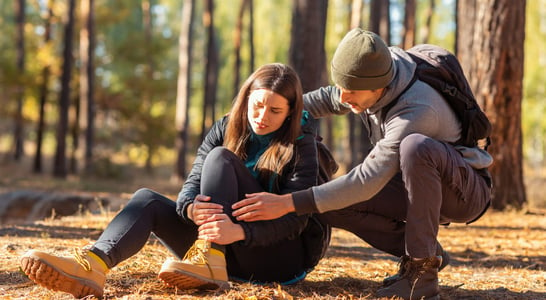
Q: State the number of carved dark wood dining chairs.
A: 0